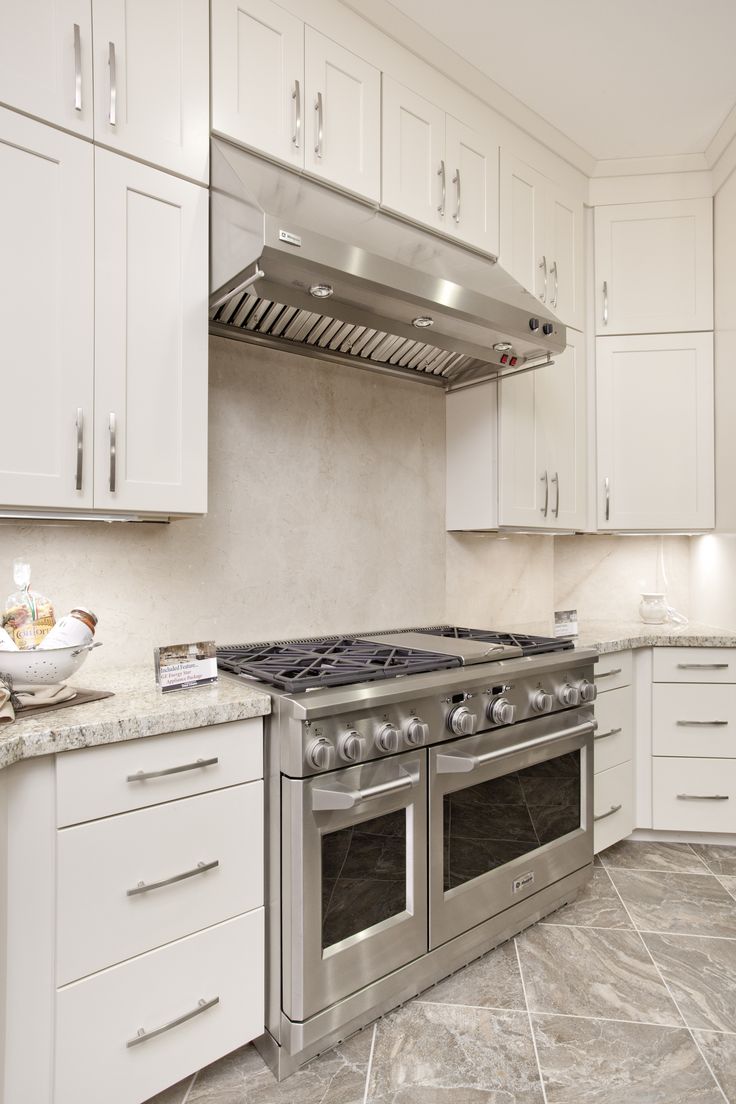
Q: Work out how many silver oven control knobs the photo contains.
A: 9